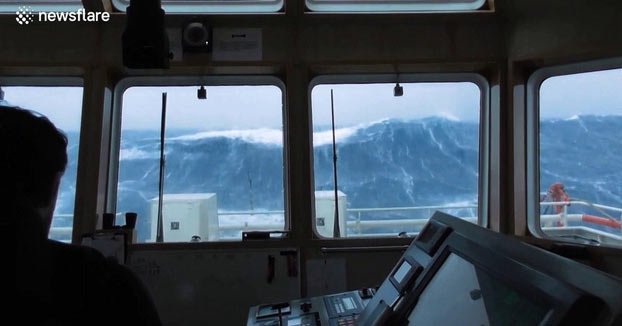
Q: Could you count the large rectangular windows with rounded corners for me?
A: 4